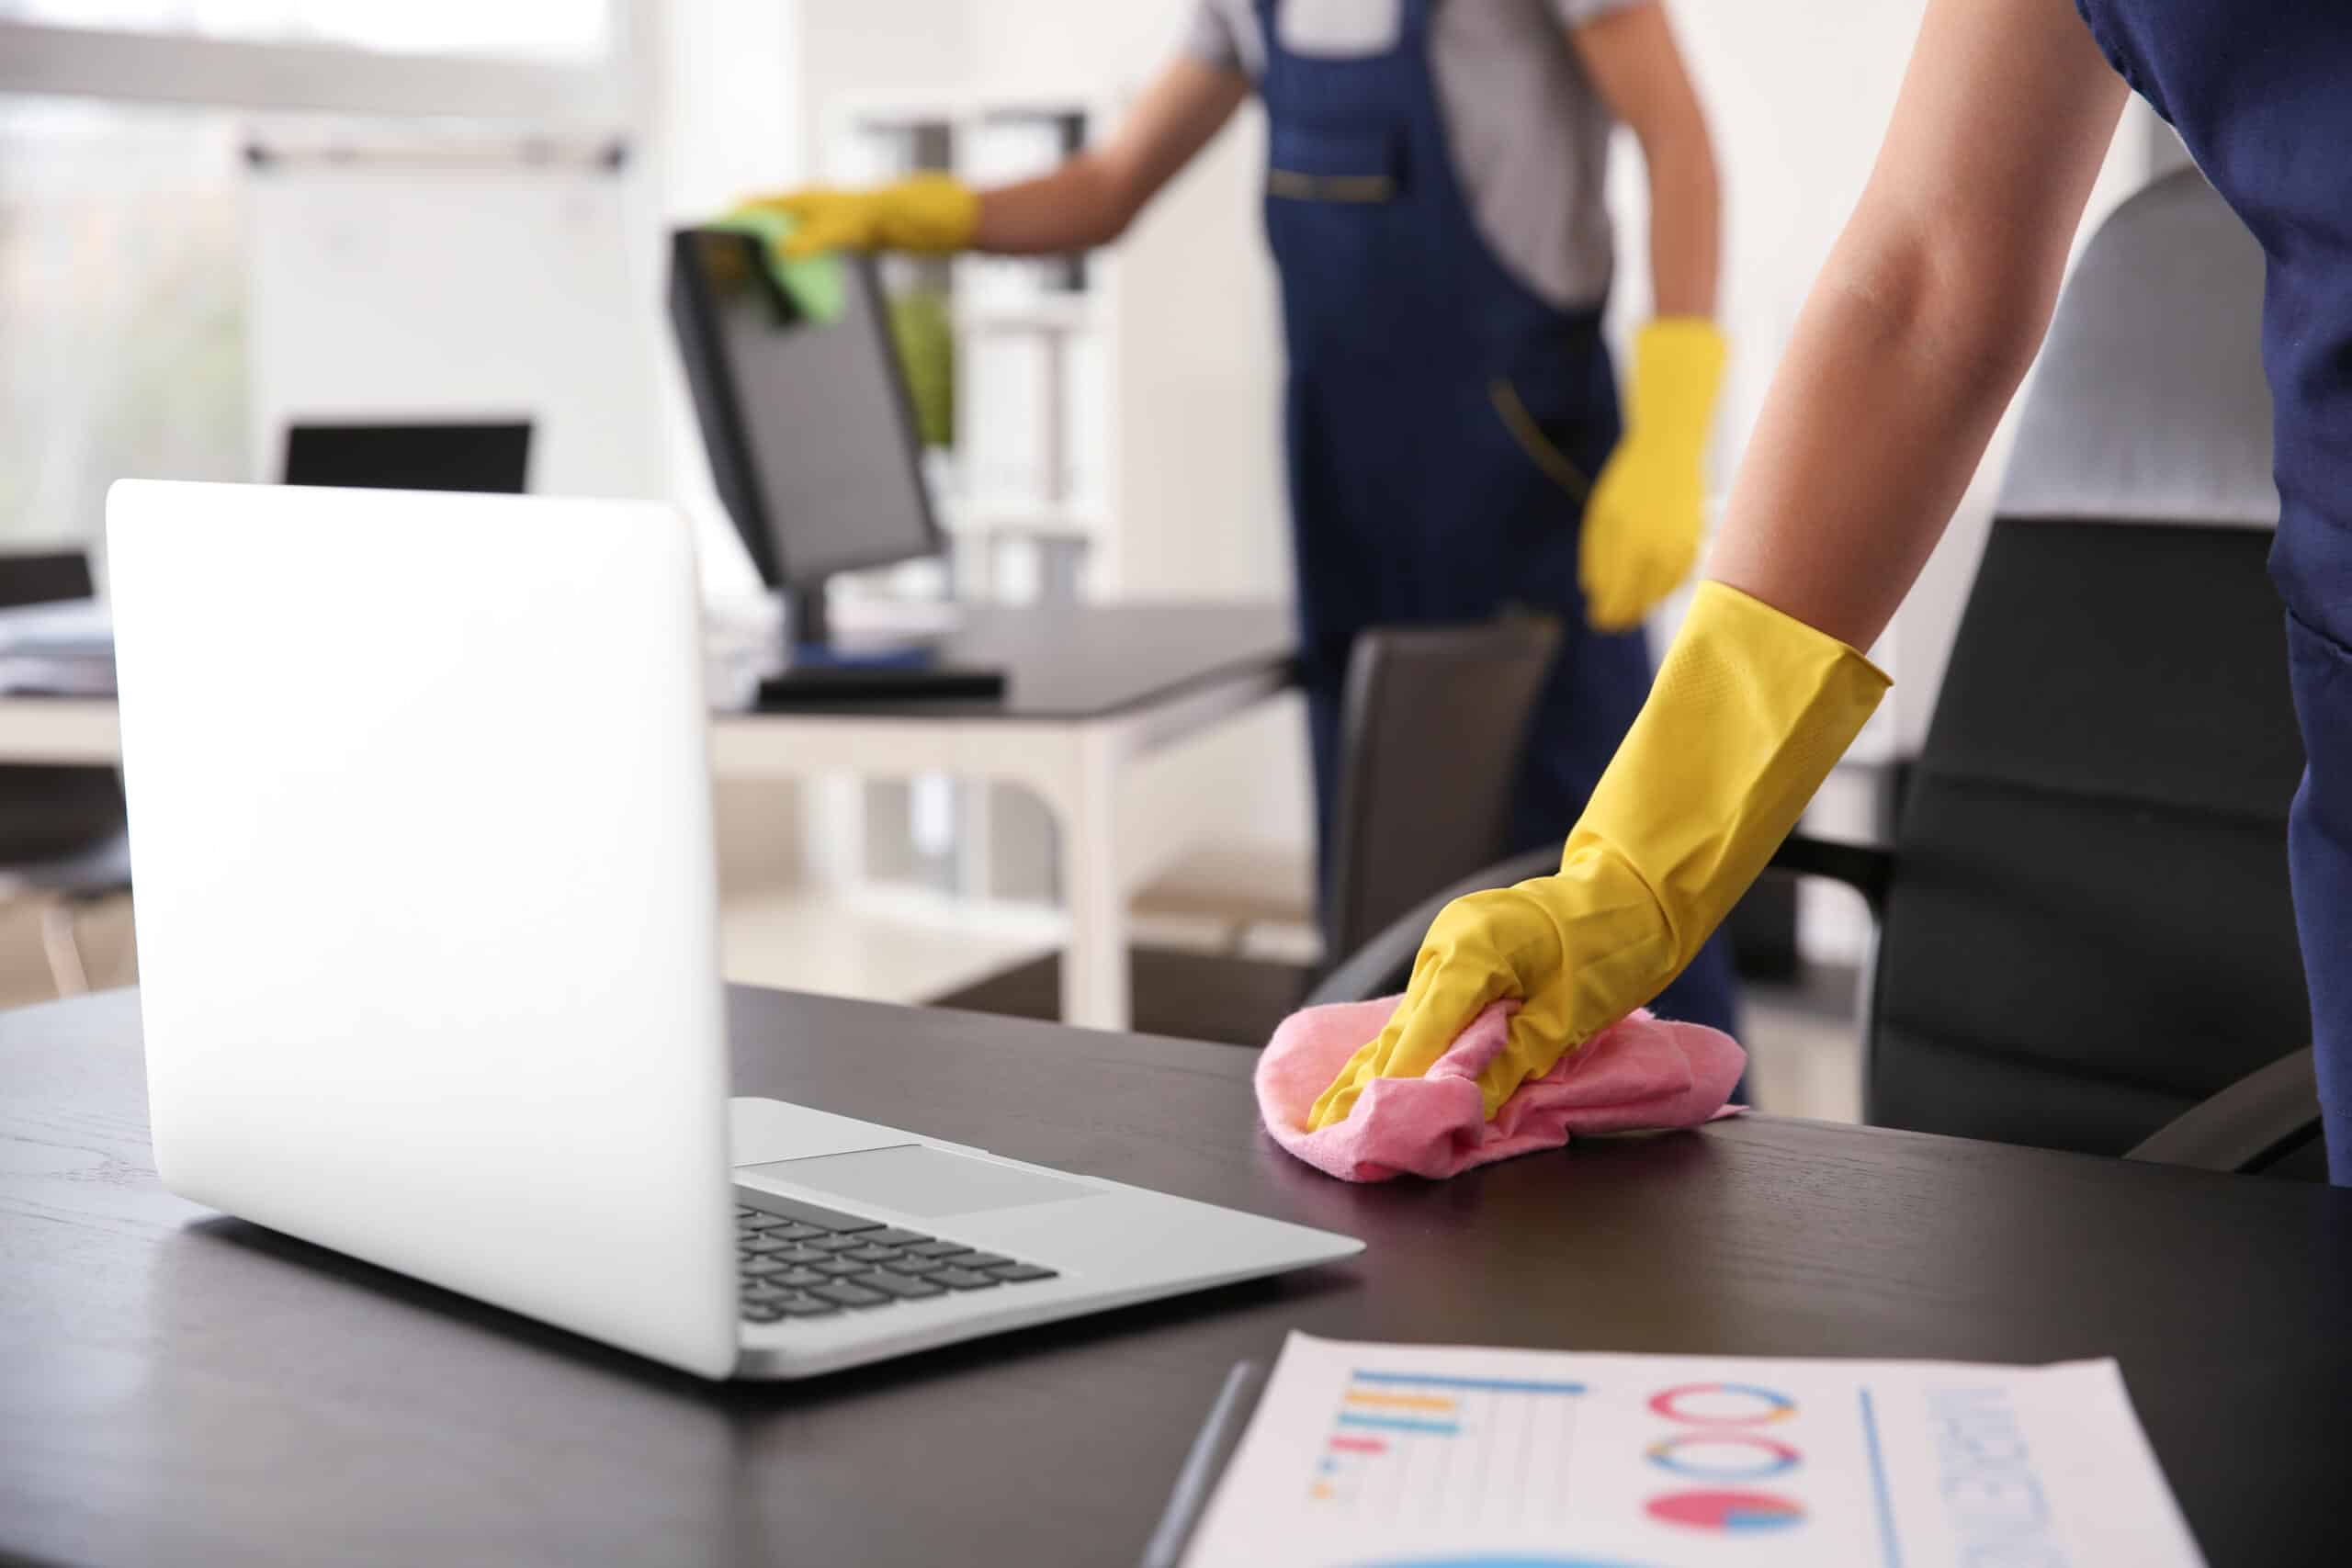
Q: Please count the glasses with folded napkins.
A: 0